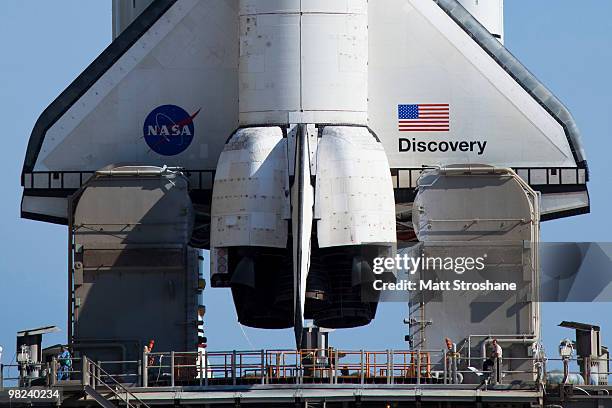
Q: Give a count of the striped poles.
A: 1